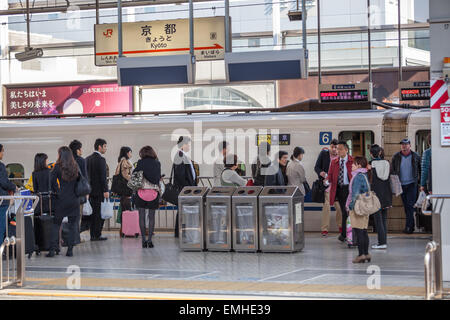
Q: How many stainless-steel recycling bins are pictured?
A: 4